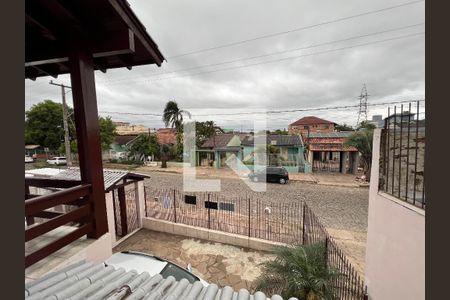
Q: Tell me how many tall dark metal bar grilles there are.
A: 1